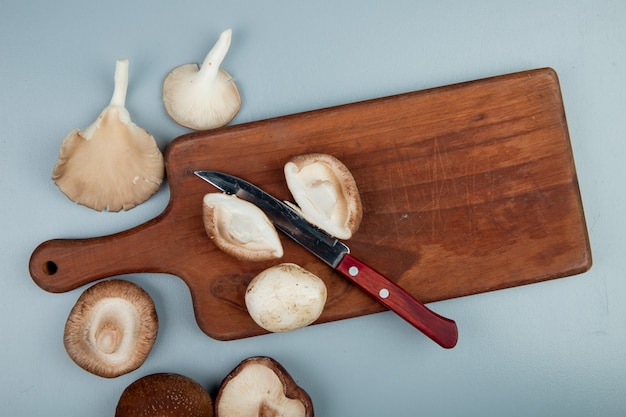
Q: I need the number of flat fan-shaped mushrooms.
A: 2